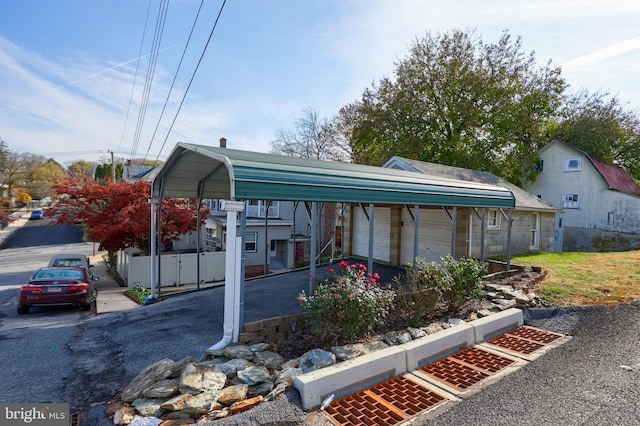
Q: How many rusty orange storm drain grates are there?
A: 3